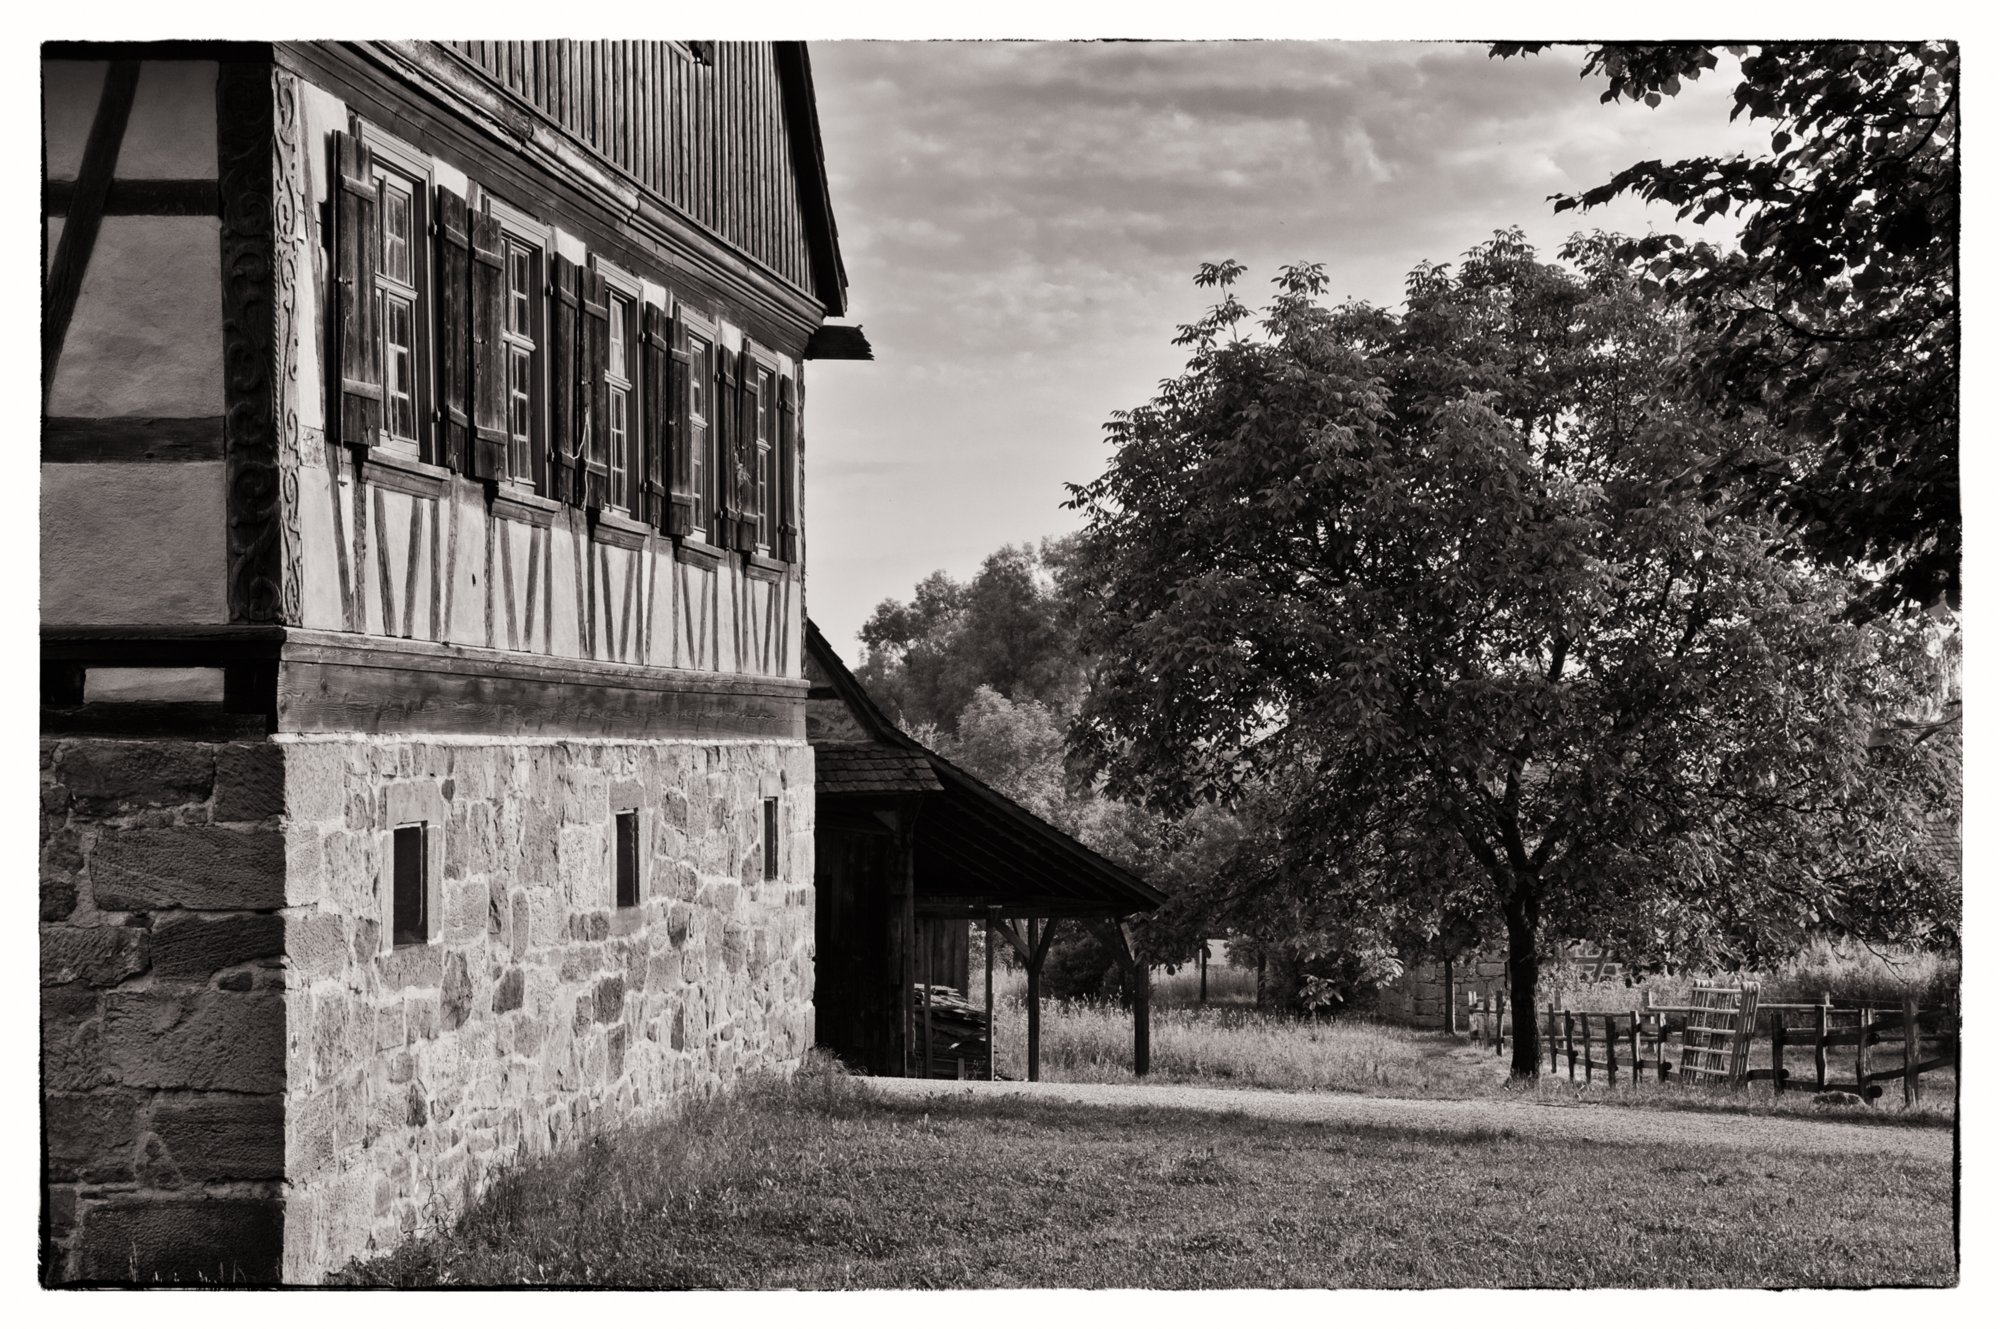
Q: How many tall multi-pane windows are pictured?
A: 5